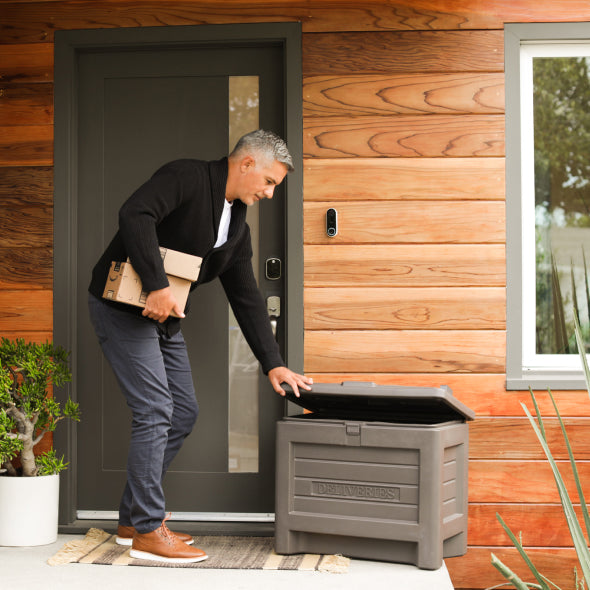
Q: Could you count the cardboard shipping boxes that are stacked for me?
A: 2